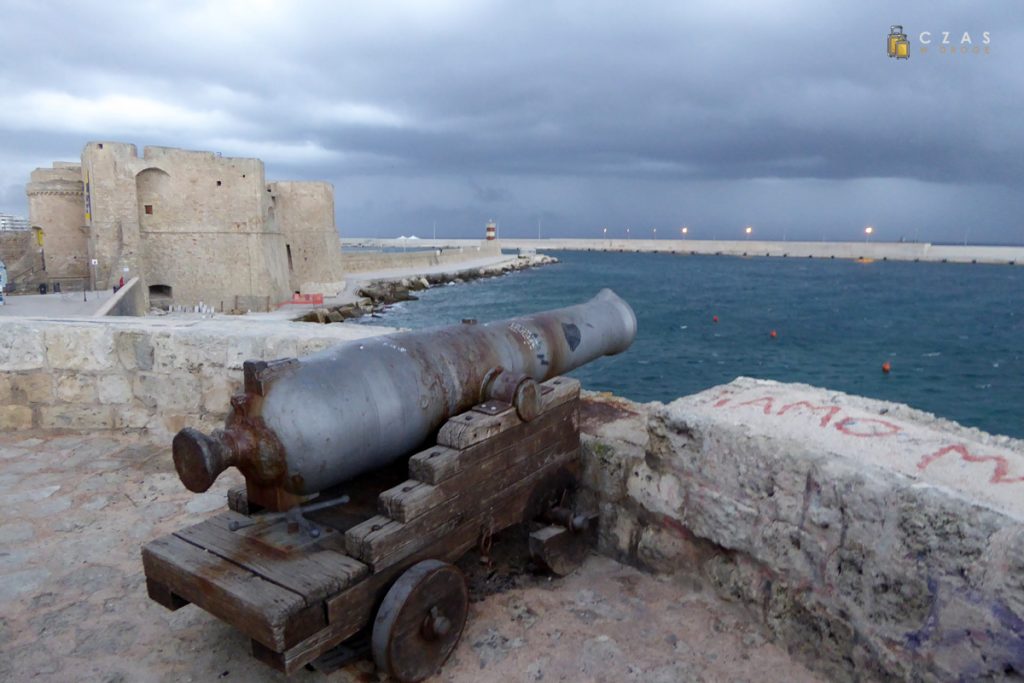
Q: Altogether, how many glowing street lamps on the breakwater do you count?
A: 6